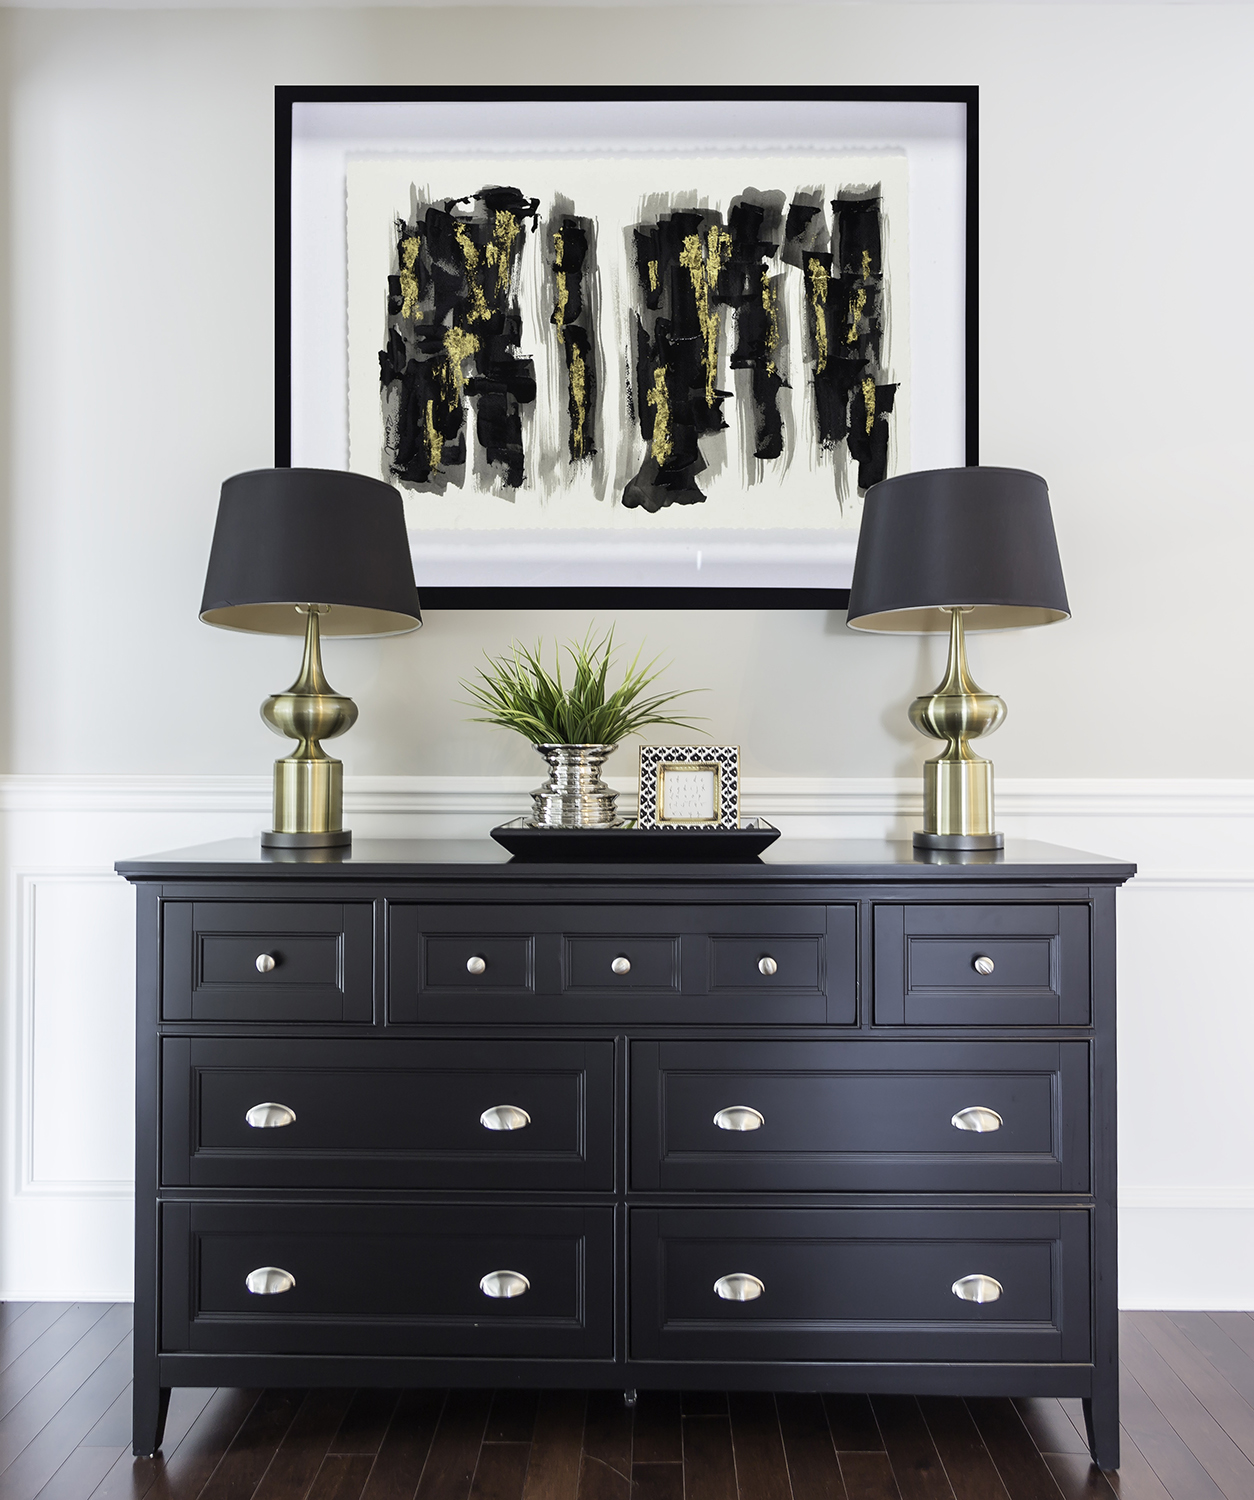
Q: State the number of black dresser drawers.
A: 7